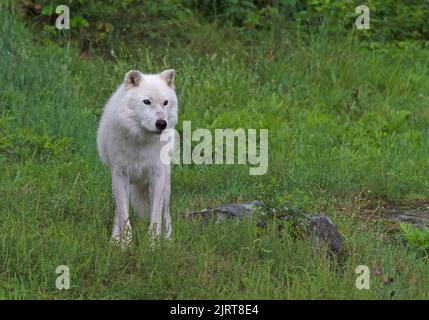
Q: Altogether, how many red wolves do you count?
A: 0